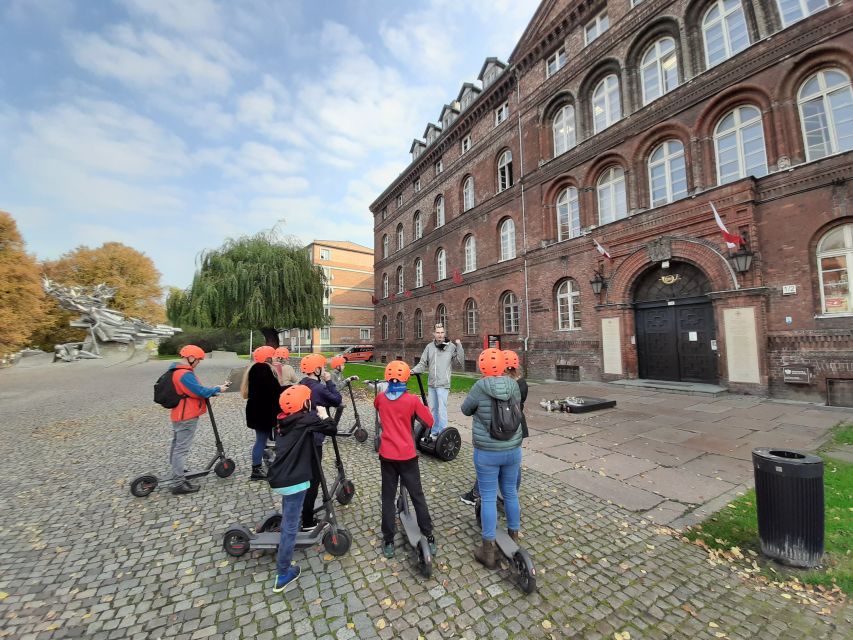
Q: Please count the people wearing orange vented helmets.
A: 9